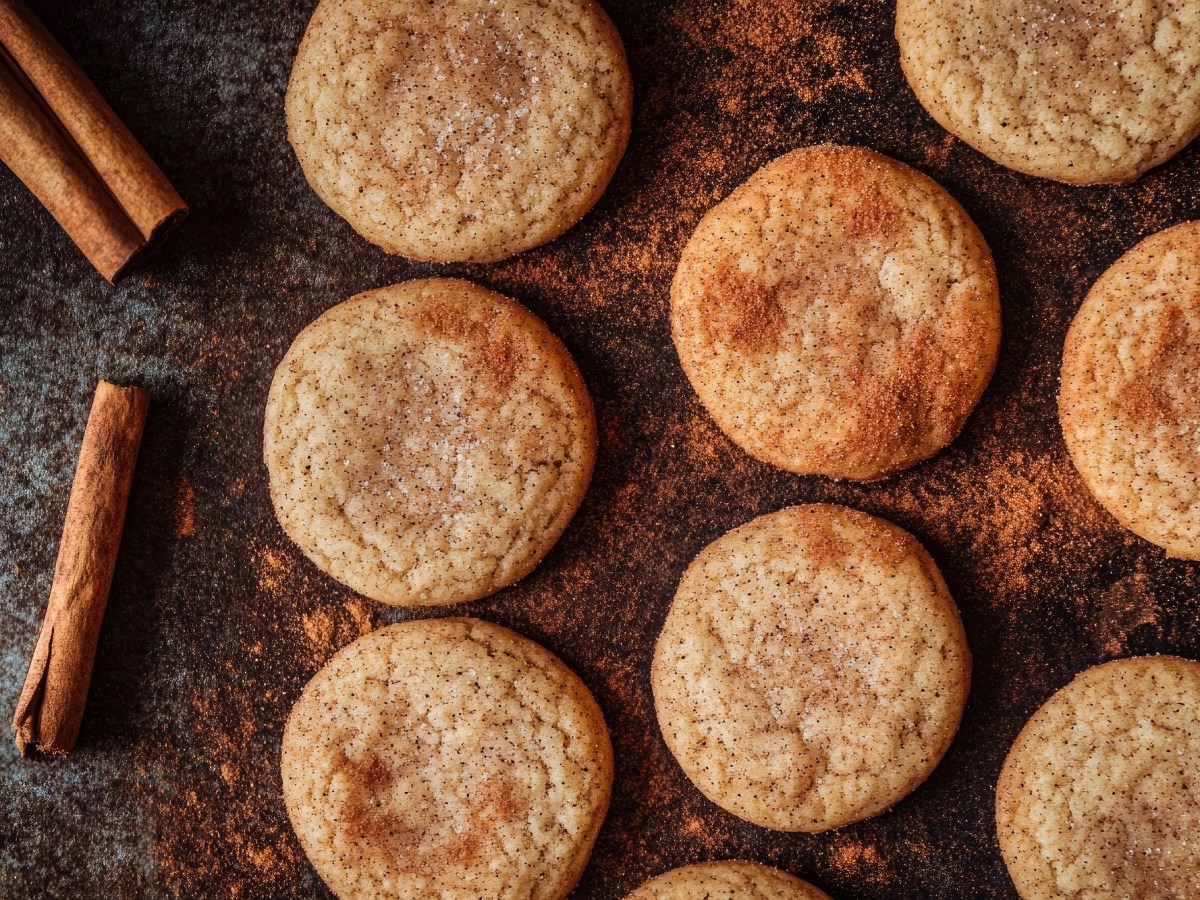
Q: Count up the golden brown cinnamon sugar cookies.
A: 9